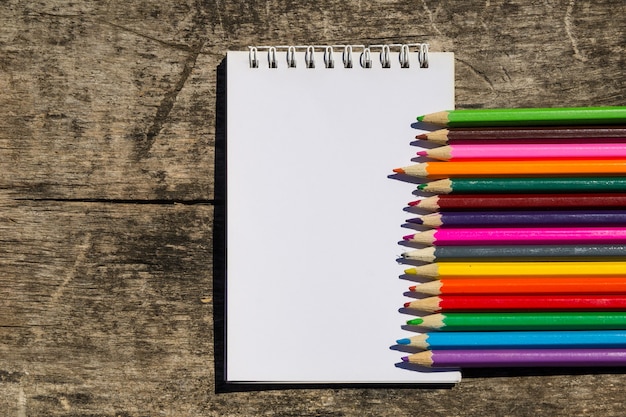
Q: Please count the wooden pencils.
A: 15